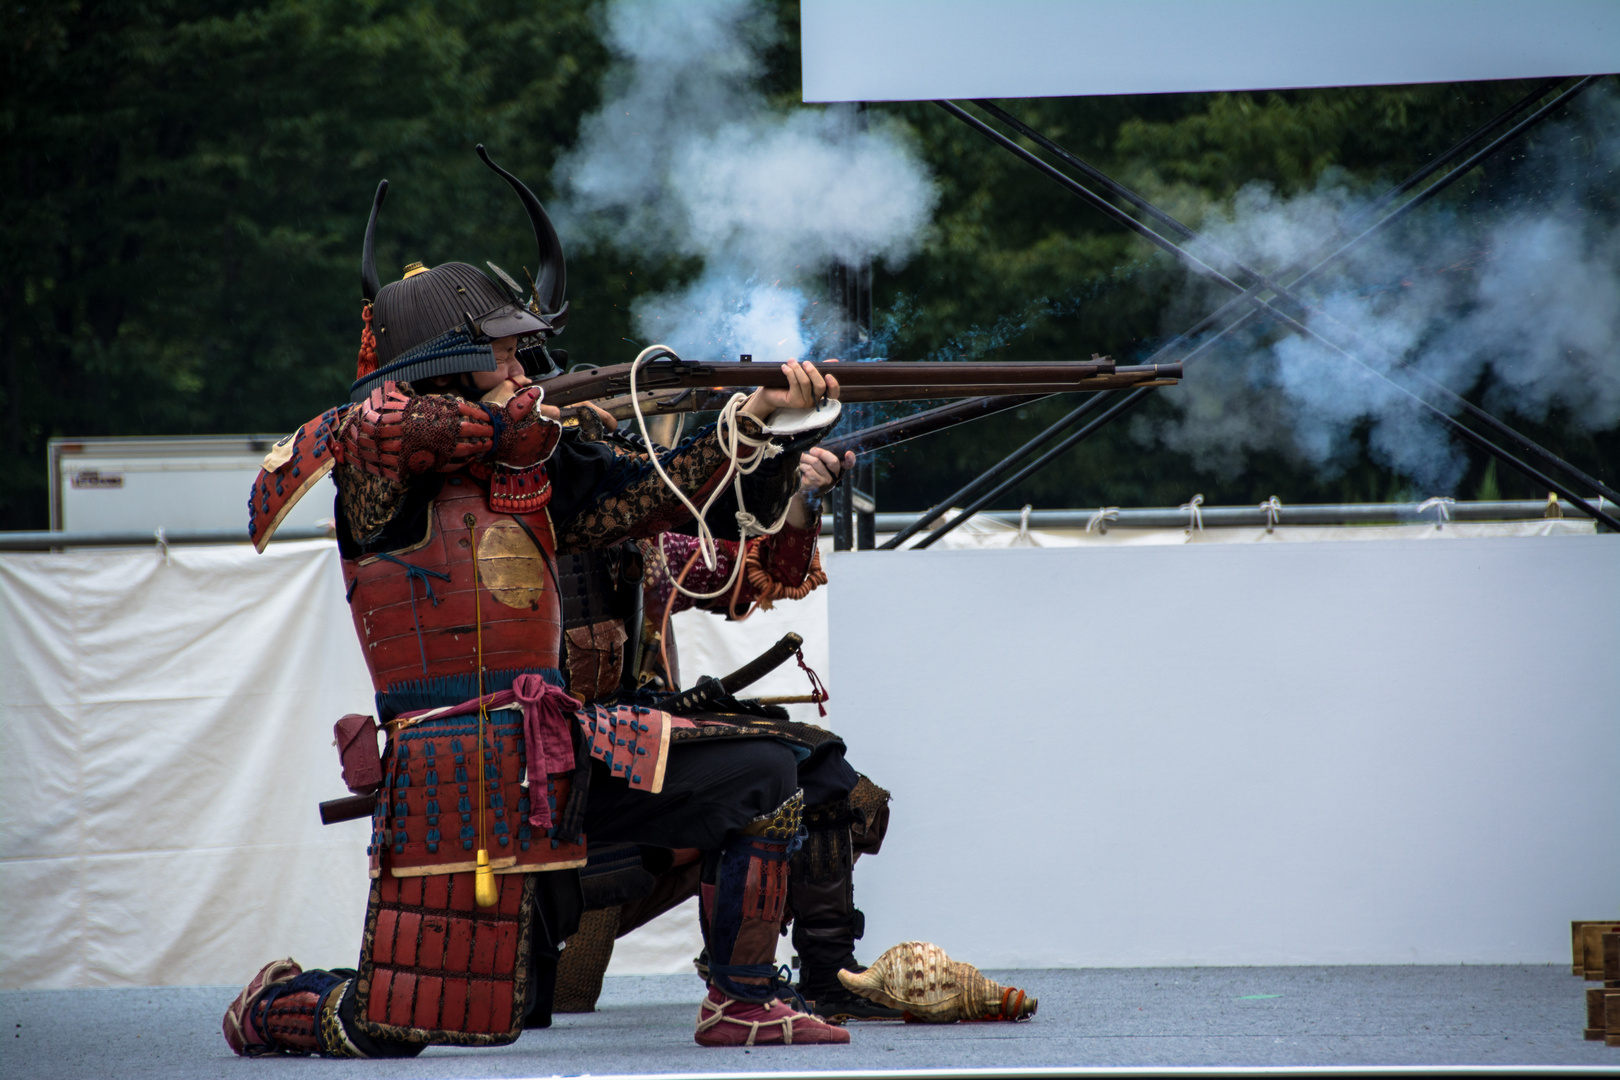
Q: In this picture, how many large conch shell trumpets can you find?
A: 1